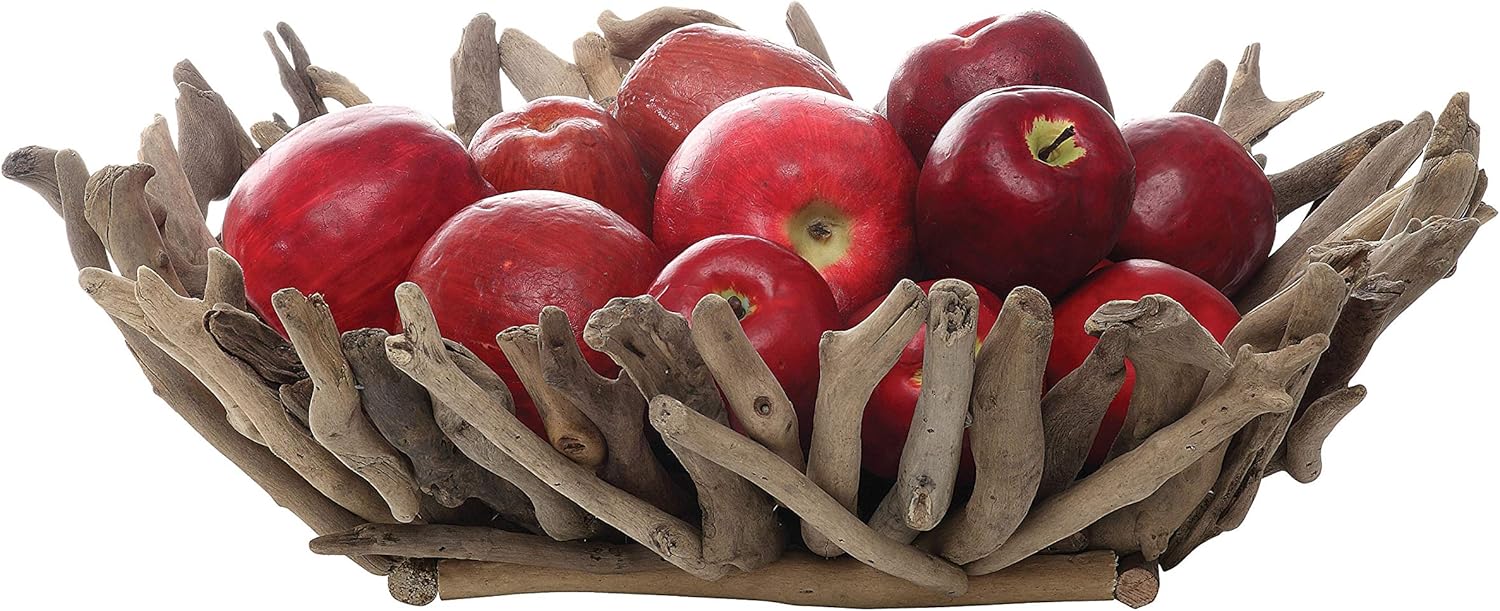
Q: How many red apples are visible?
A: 11